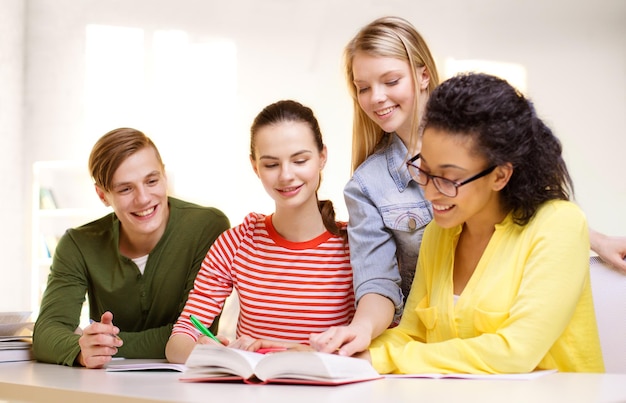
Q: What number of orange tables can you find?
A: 0